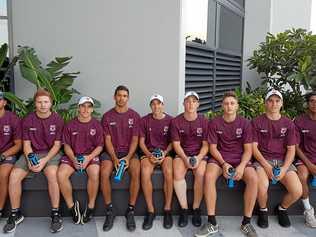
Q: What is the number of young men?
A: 9